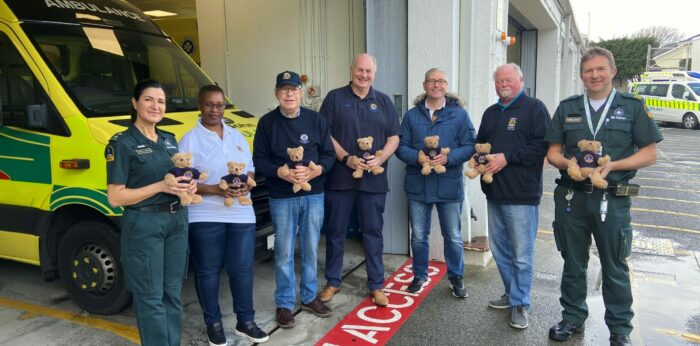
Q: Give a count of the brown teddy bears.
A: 7